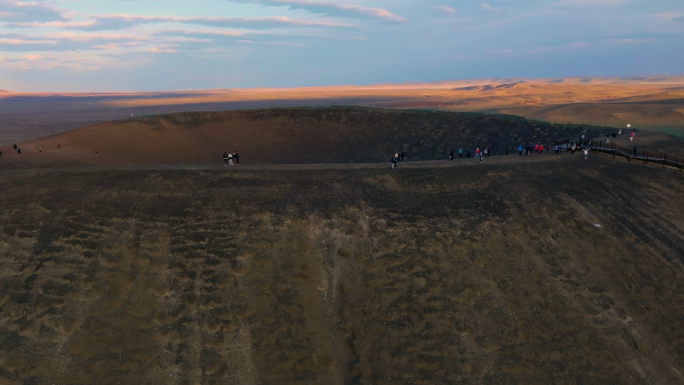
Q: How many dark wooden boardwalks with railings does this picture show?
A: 1